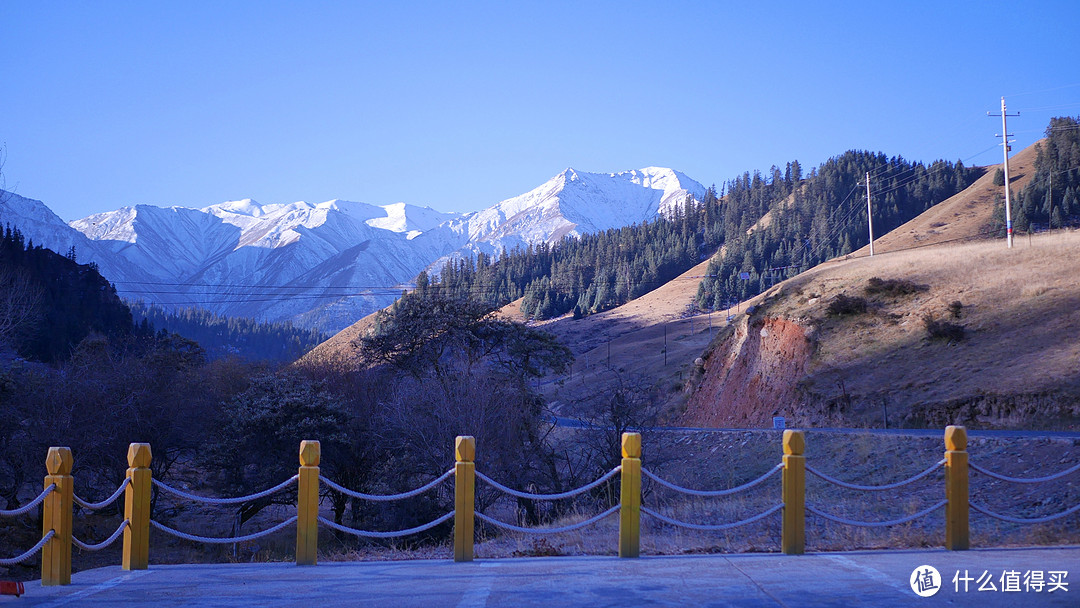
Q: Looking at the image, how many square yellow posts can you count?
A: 7